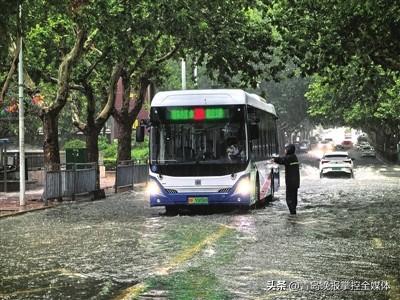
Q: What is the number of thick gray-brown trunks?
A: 3